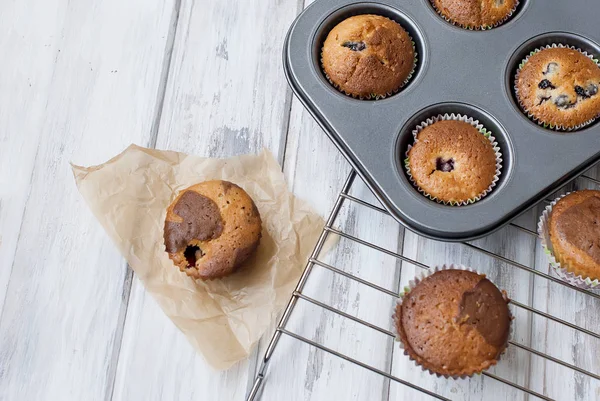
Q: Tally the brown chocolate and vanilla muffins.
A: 3